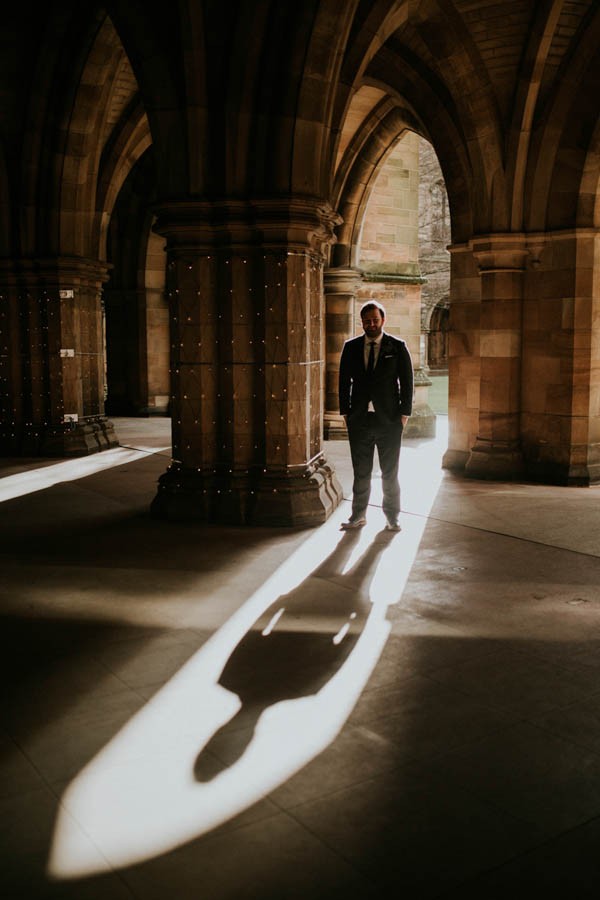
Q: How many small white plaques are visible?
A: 3